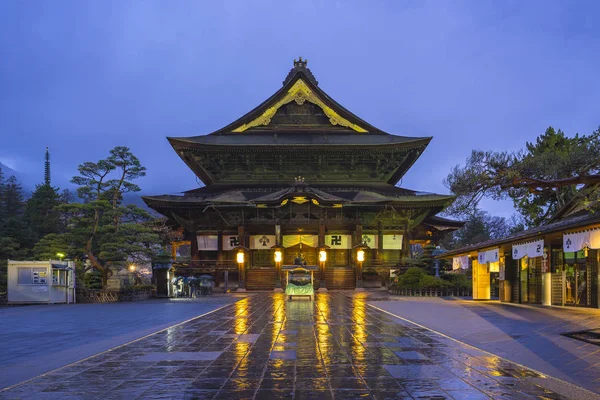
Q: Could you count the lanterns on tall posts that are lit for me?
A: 4